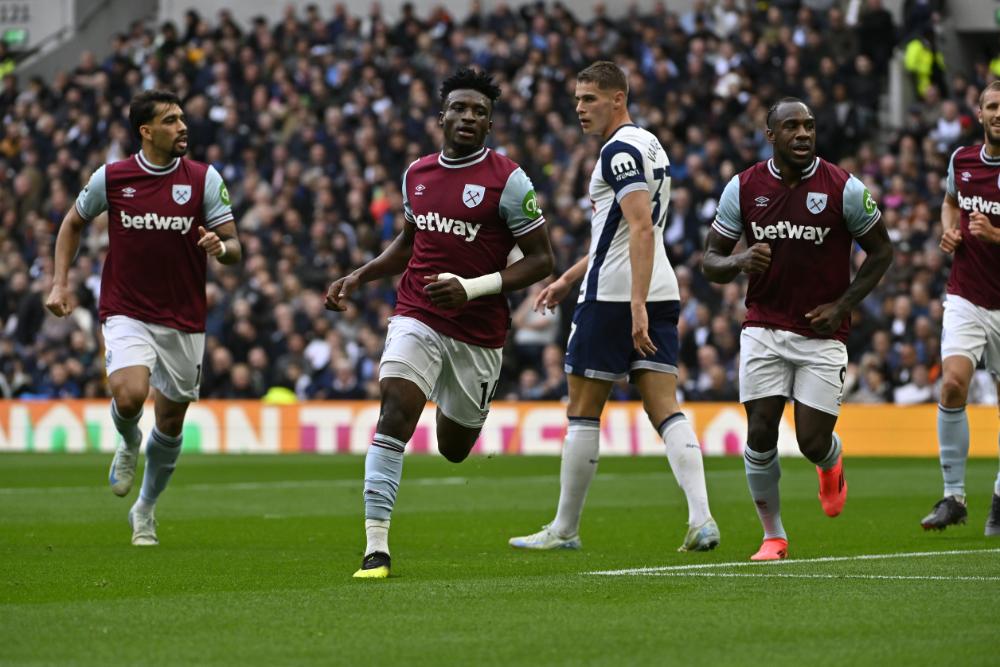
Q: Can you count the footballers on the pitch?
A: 5